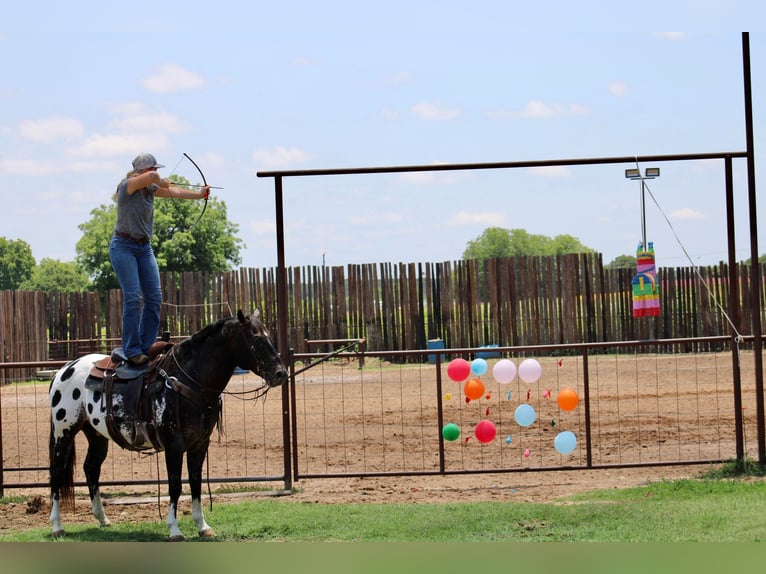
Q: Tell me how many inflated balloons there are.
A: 10